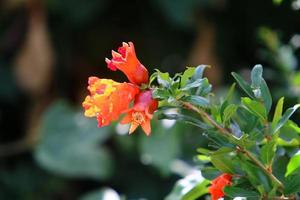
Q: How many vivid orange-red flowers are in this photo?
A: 4